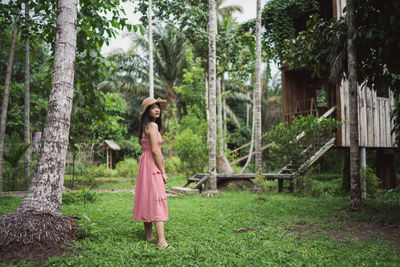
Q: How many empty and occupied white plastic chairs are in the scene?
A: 0